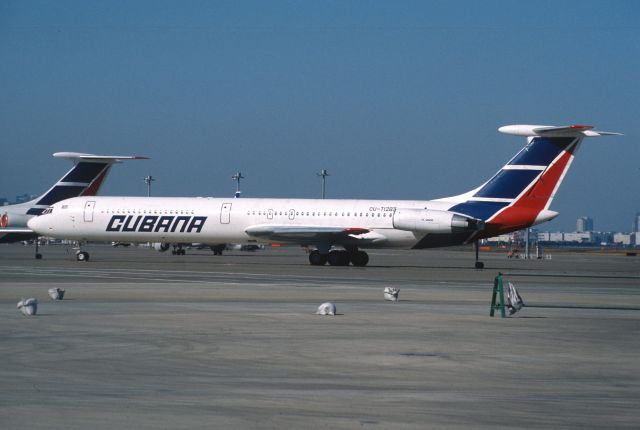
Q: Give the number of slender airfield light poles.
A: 3